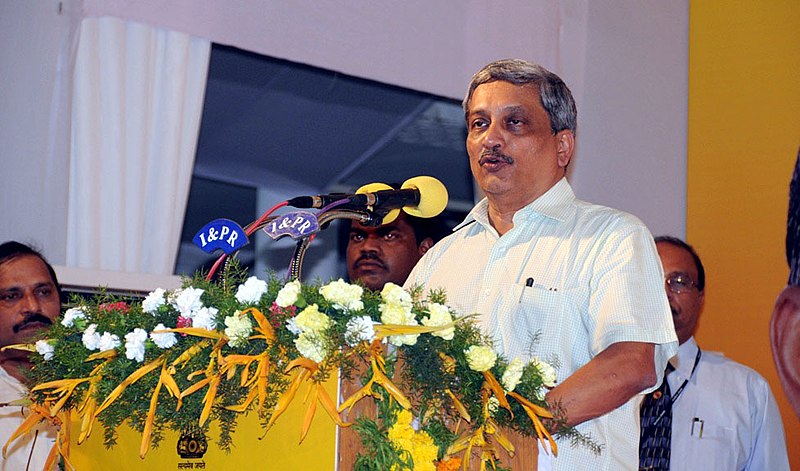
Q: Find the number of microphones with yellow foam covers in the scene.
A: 2